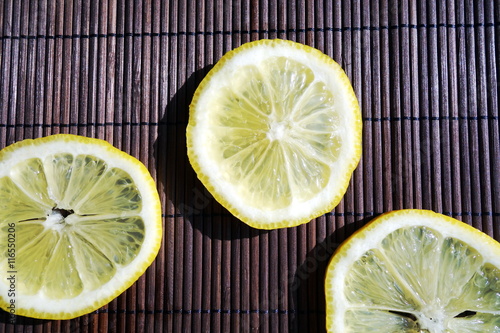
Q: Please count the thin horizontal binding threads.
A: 4